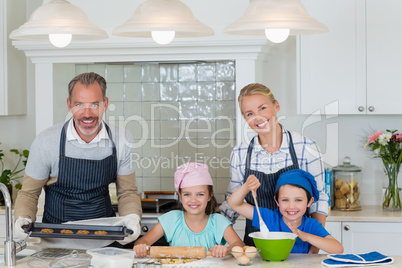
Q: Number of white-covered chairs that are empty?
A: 0